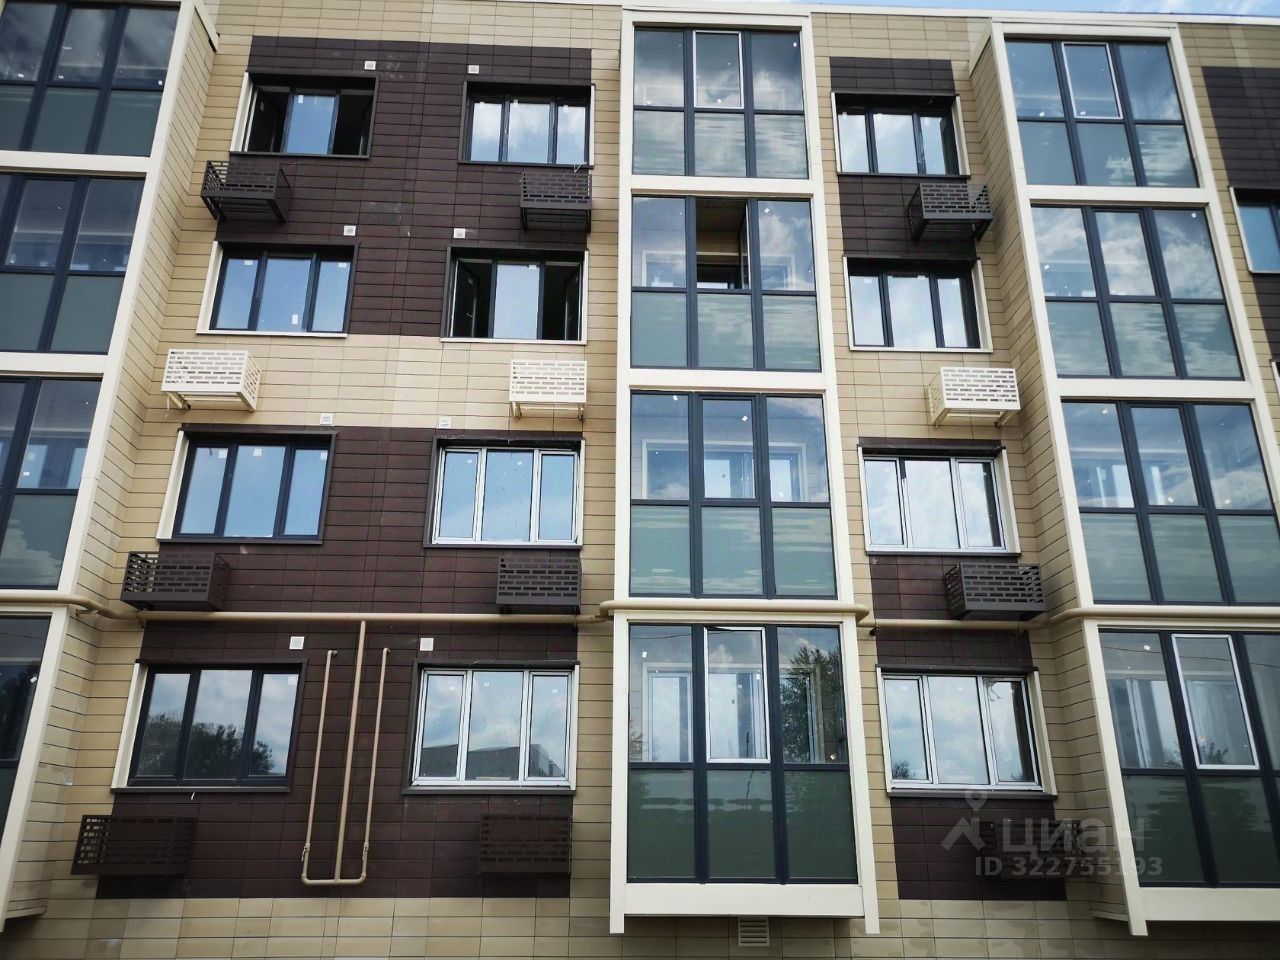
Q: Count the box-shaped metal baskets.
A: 12